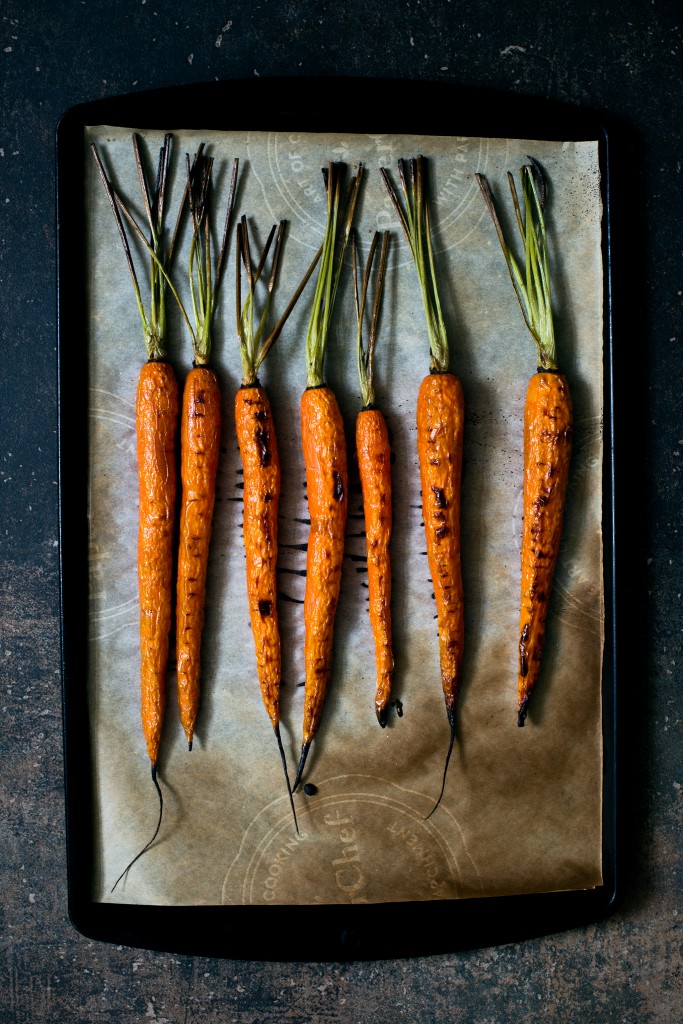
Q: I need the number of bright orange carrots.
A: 7